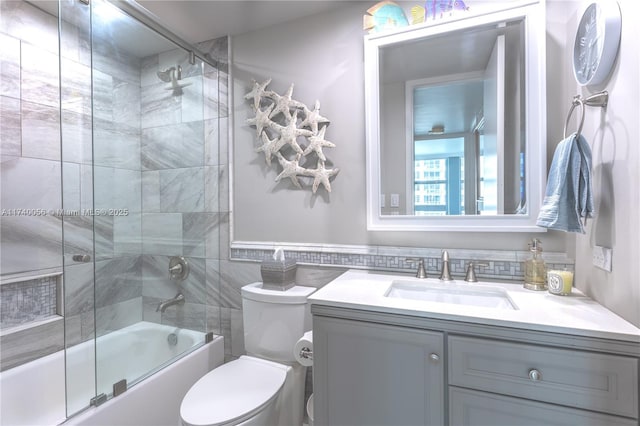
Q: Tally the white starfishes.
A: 9